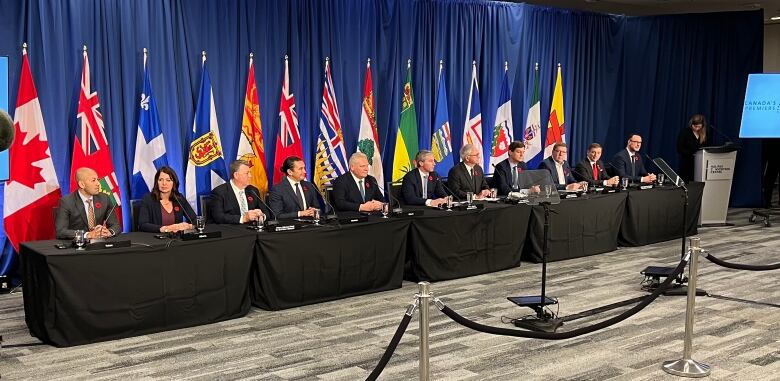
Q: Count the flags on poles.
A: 14